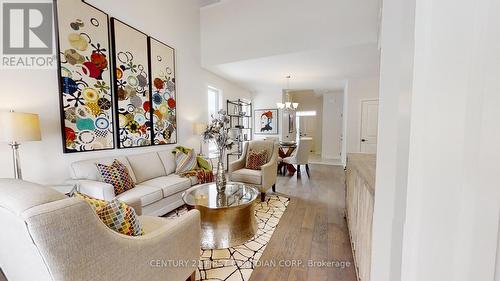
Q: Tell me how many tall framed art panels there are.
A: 3